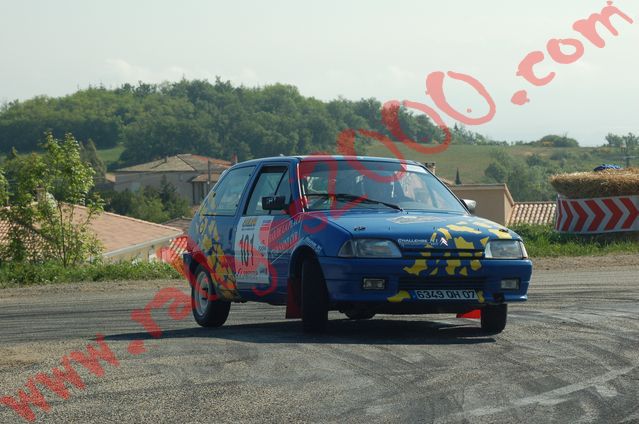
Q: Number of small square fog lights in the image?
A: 2